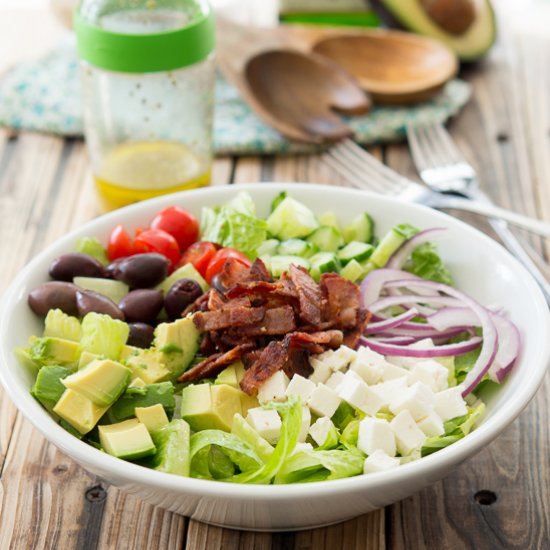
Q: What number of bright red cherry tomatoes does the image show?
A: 5